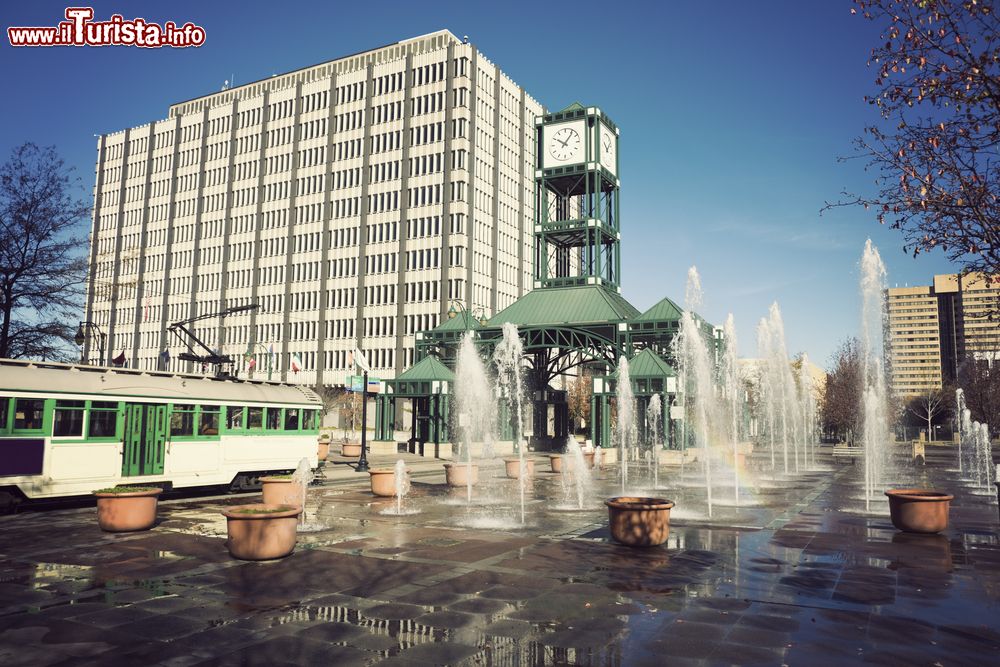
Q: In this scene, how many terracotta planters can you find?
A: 12